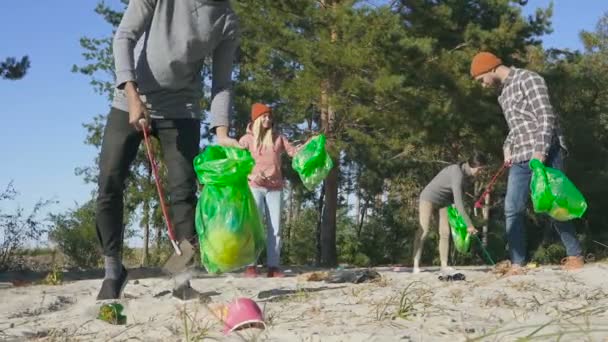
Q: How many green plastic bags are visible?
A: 4